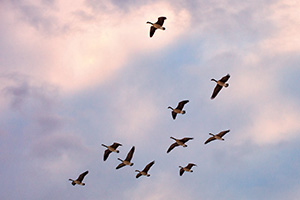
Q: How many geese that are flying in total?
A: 10